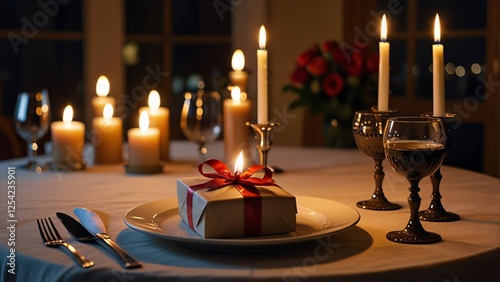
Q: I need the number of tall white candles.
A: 3